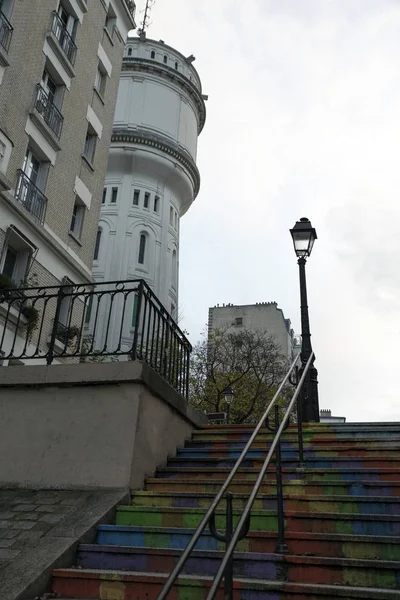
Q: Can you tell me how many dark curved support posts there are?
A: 3